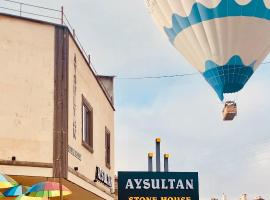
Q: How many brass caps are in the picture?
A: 3